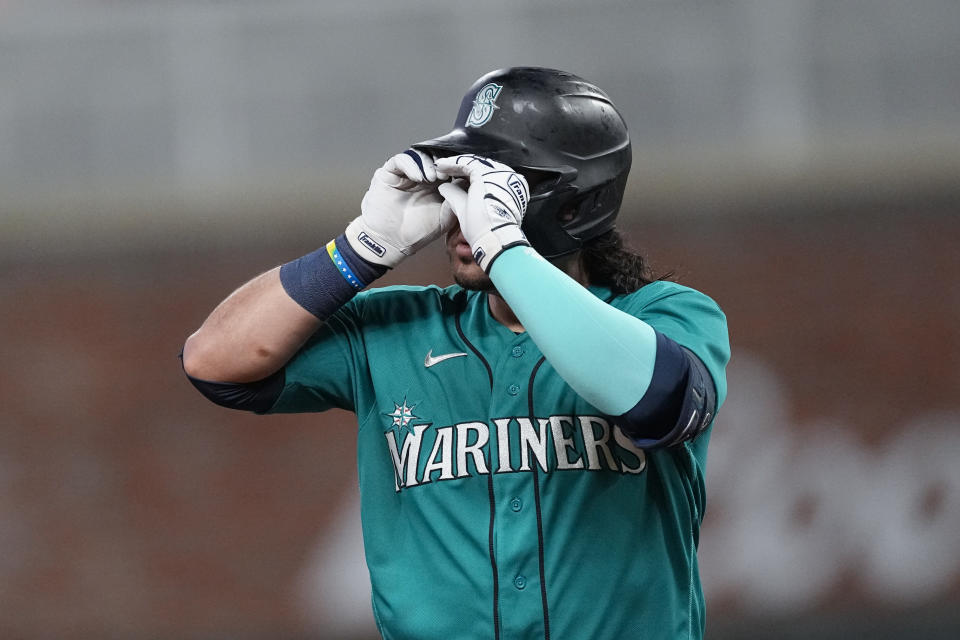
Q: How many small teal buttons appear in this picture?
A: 4